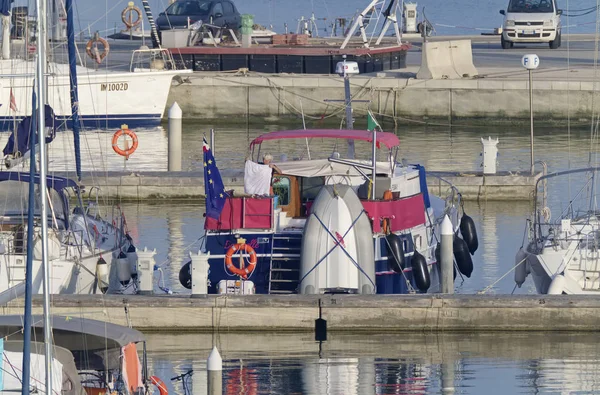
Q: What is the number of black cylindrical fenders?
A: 5